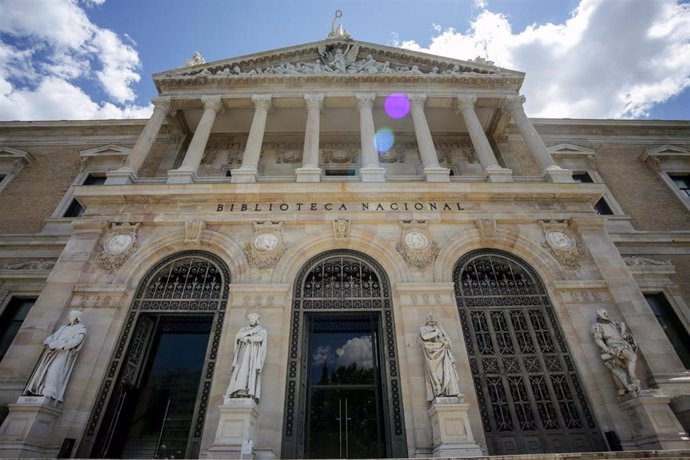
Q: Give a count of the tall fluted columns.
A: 8